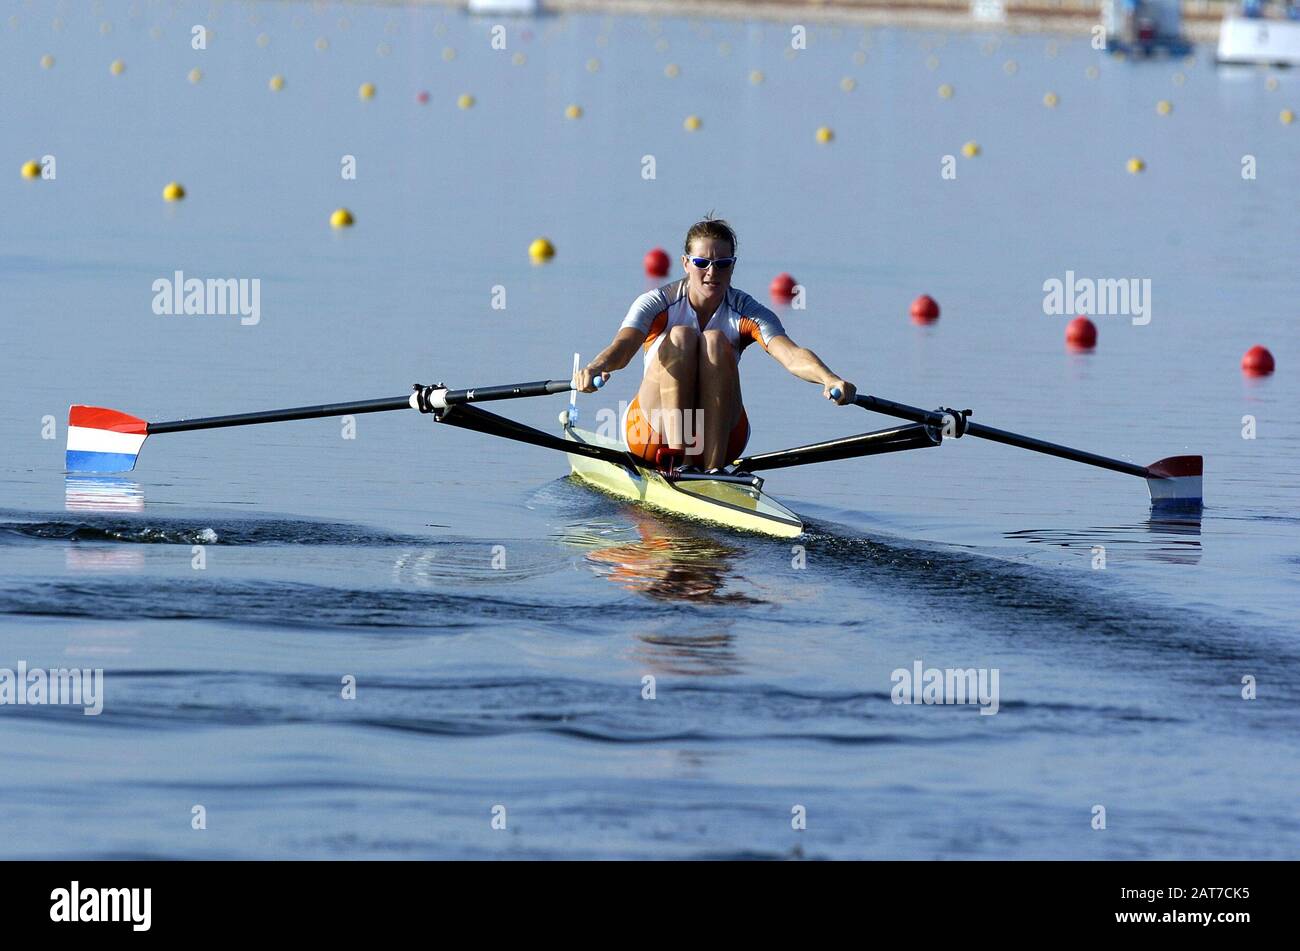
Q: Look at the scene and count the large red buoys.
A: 5